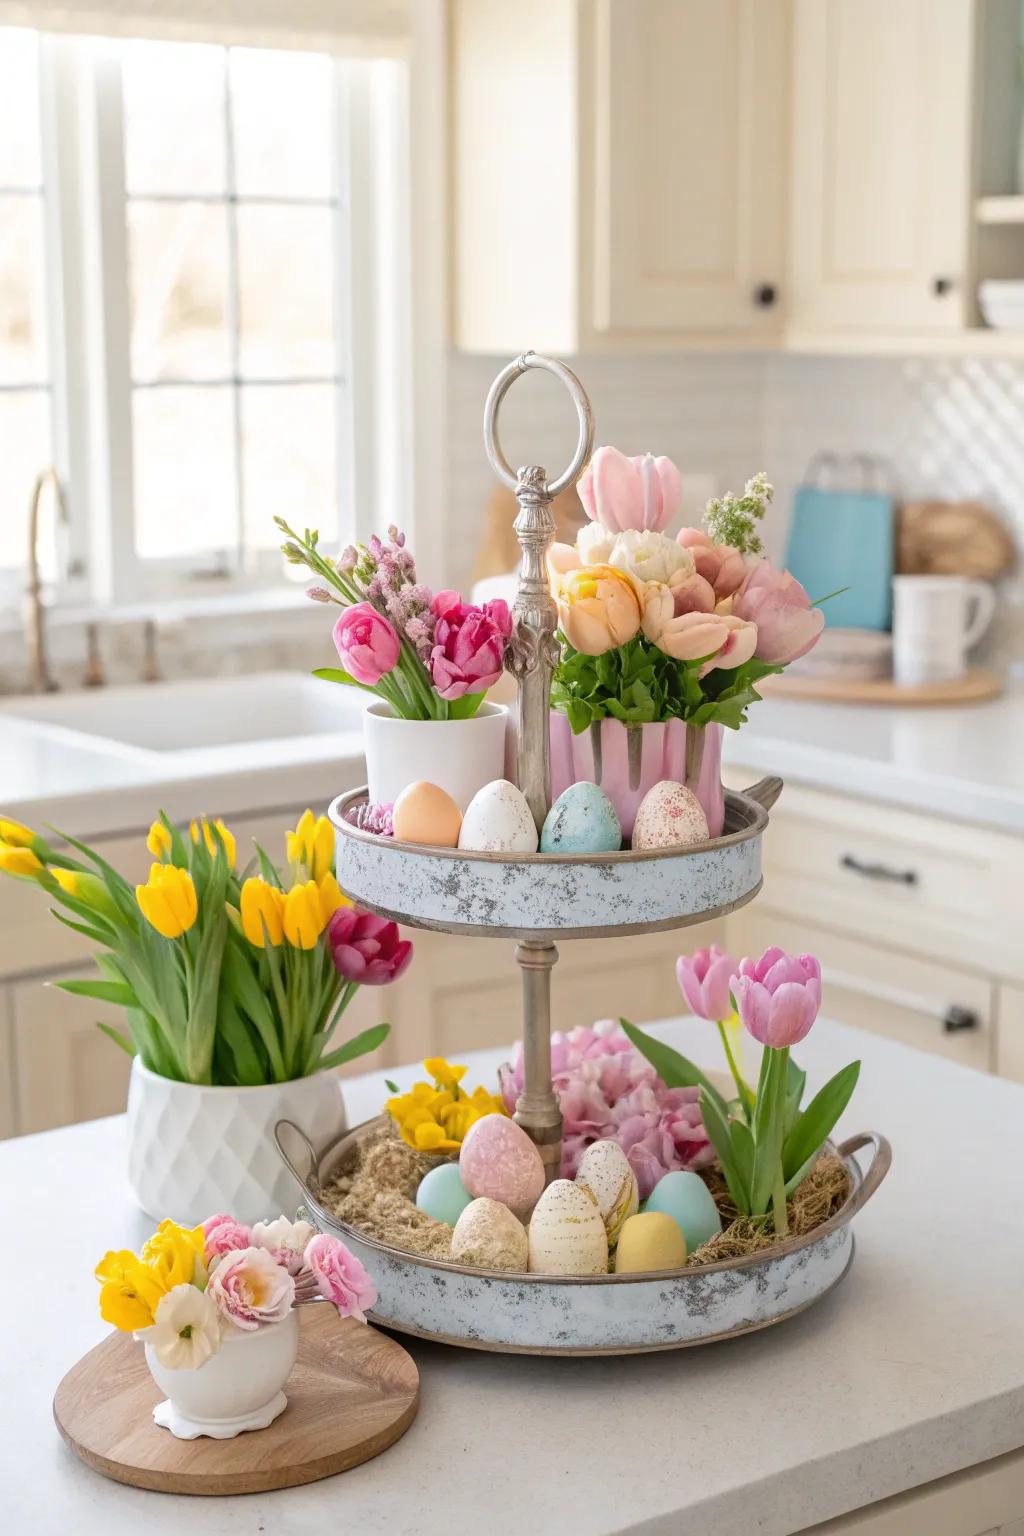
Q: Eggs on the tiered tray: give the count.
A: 11